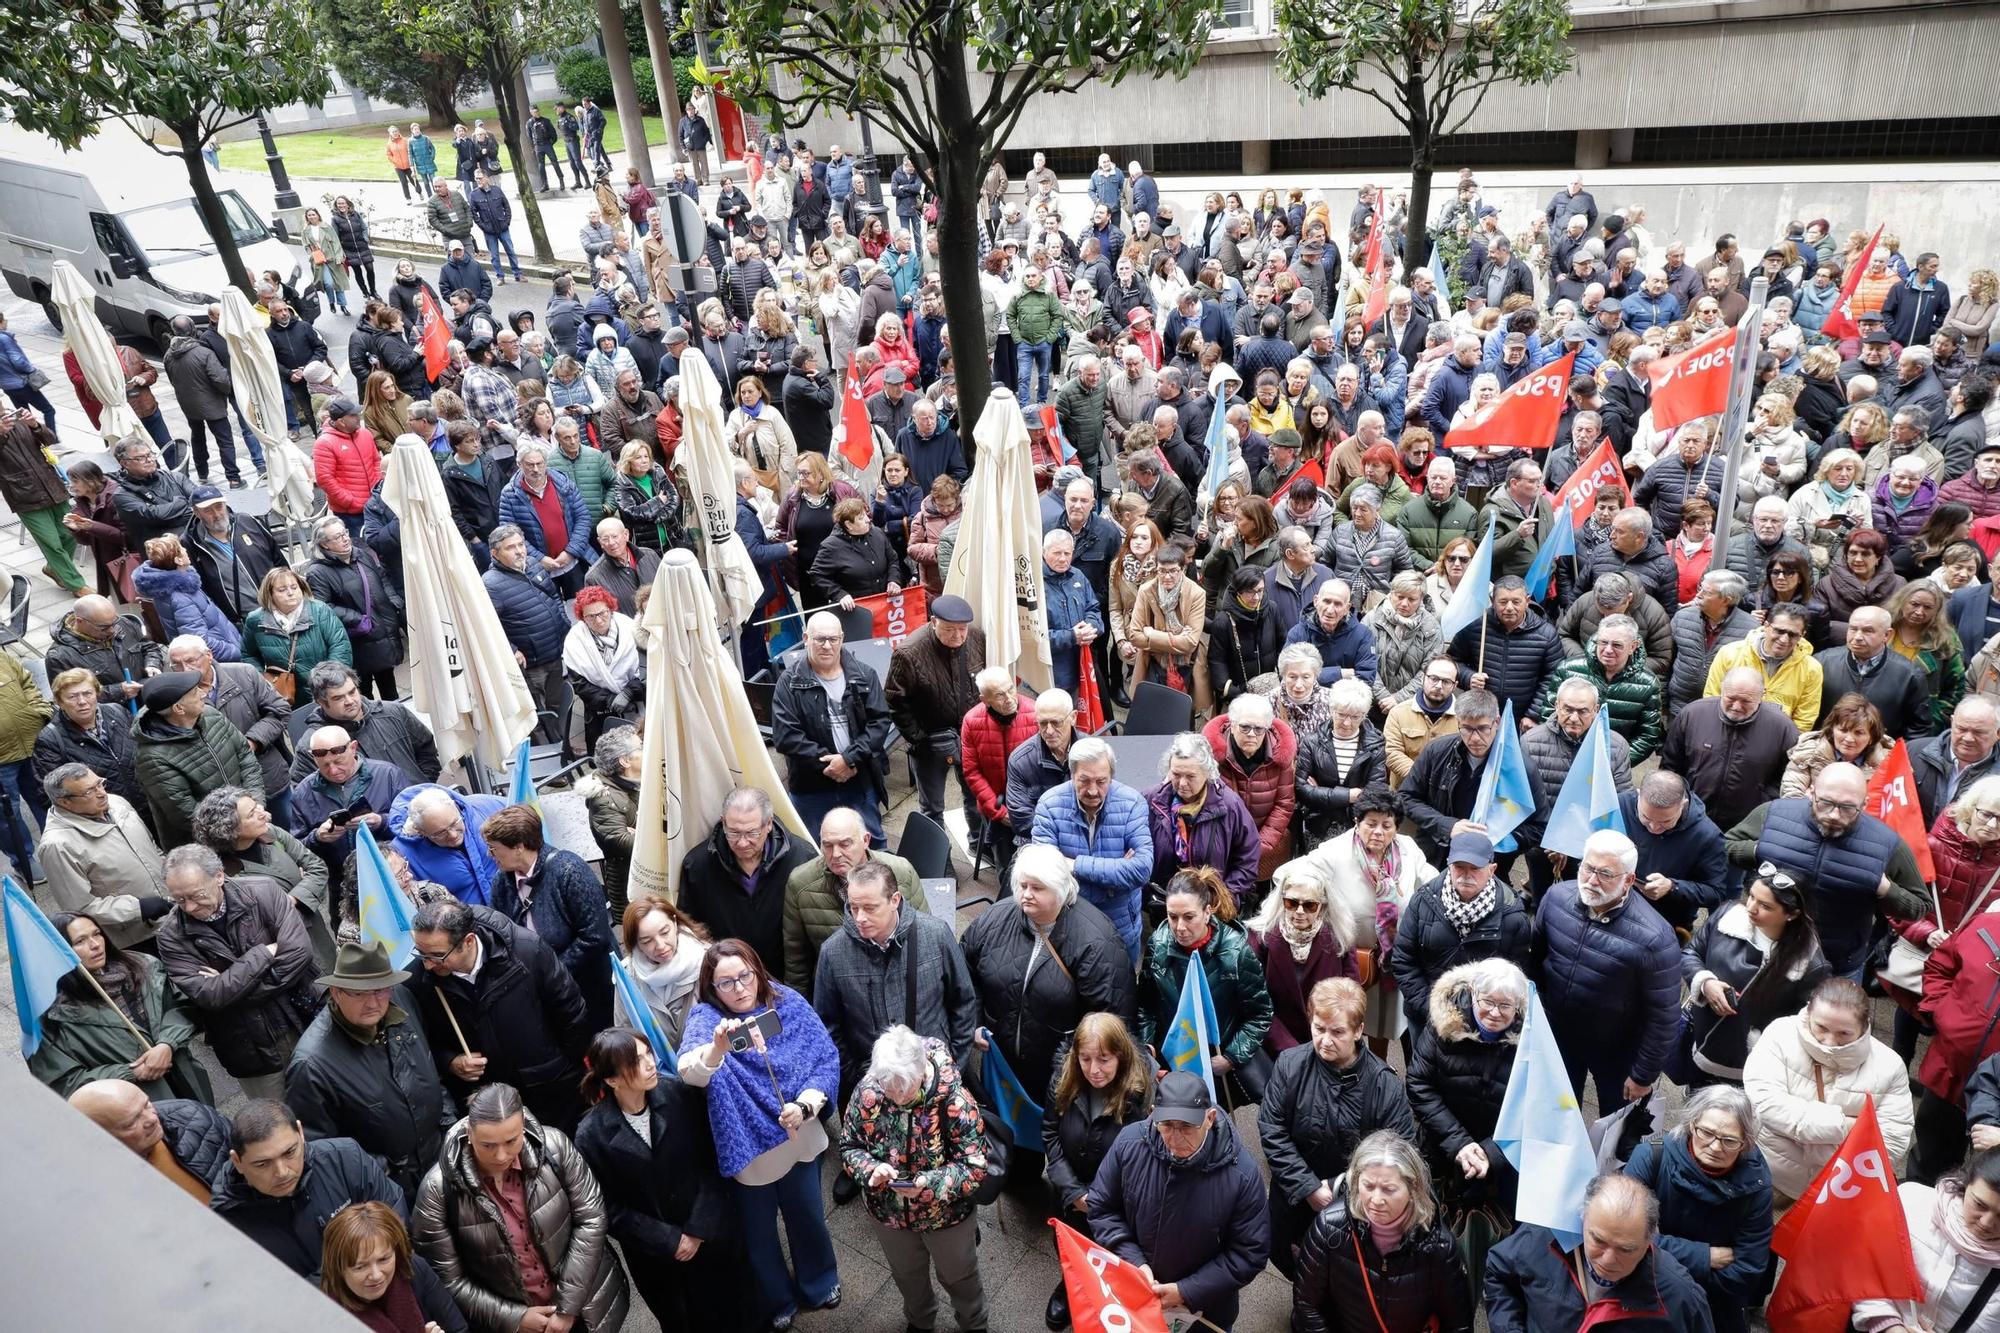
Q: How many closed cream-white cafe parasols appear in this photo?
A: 6